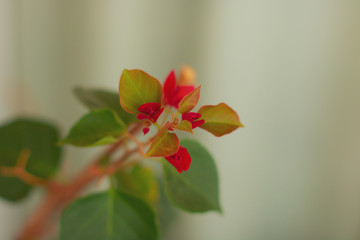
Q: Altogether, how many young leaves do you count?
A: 5